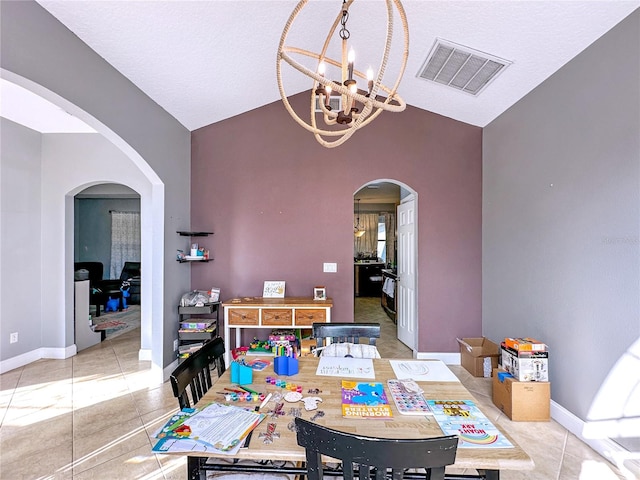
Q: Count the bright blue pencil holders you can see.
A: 2